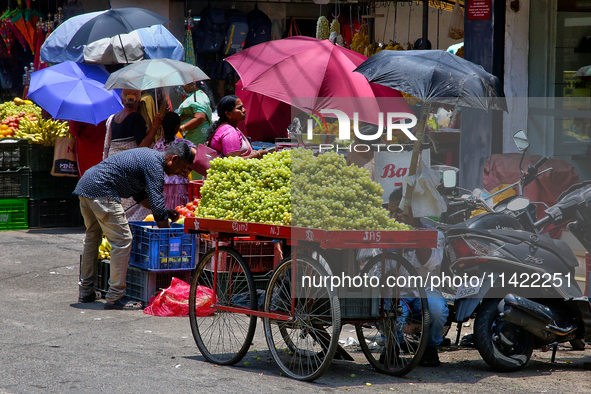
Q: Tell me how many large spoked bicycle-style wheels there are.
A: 4